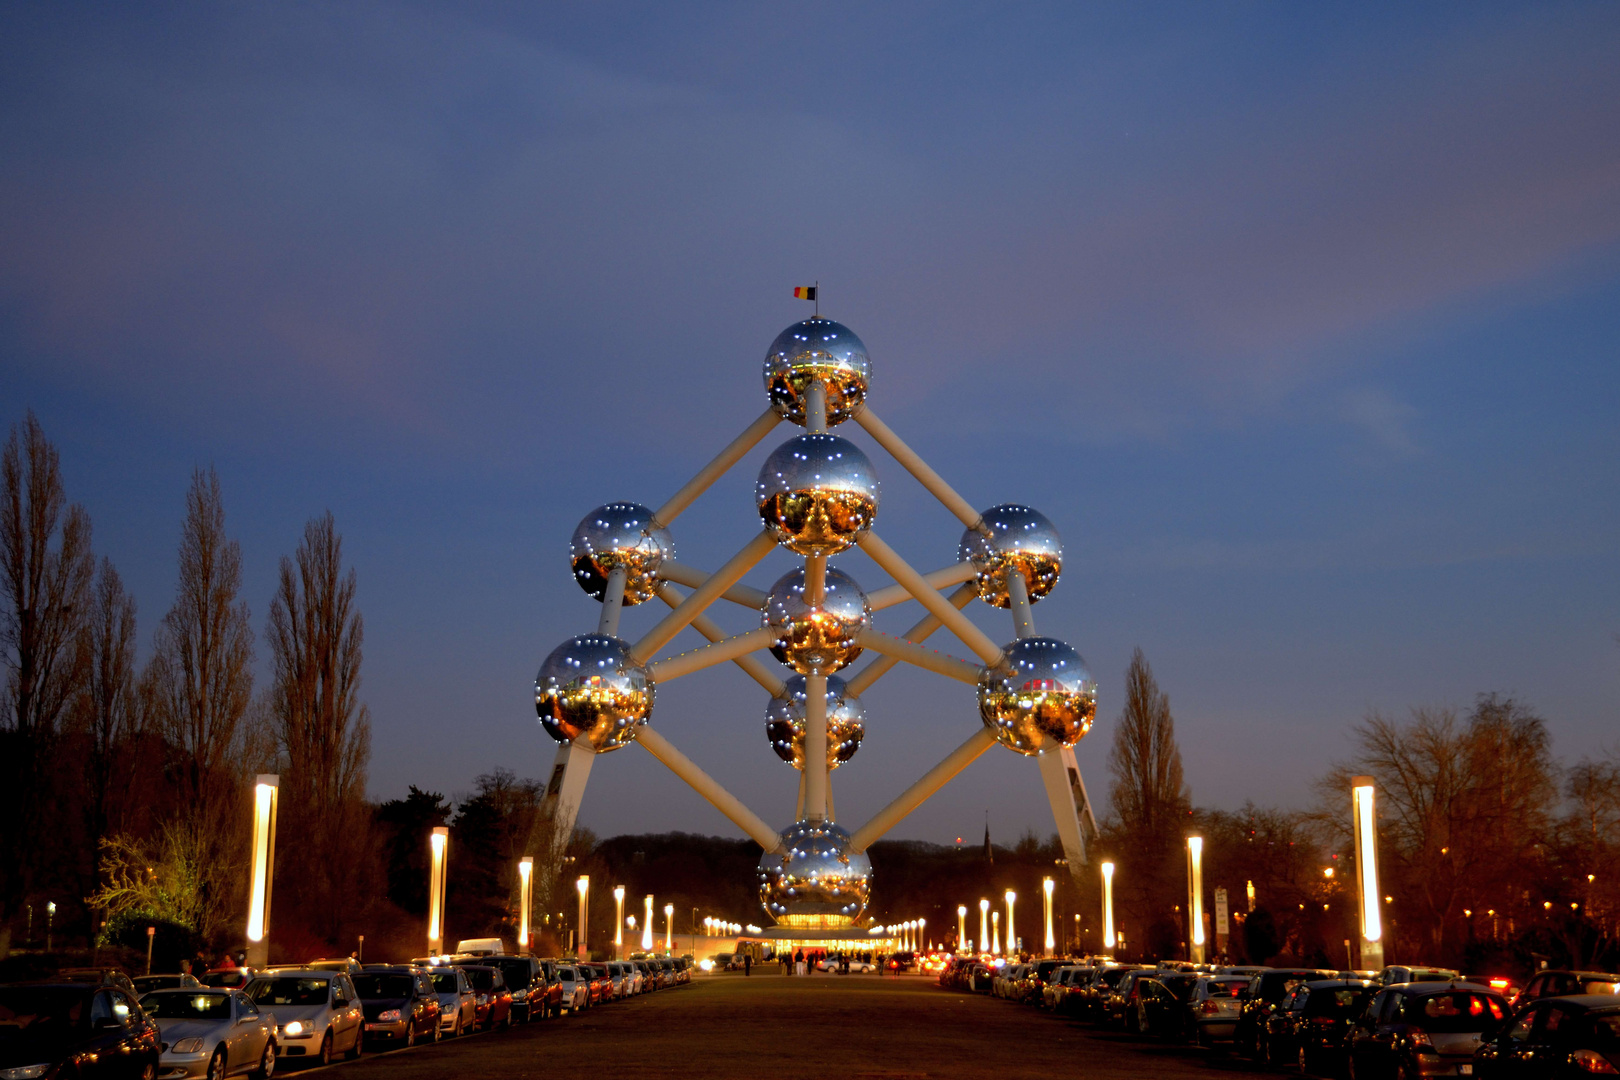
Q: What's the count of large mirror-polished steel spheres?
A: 9